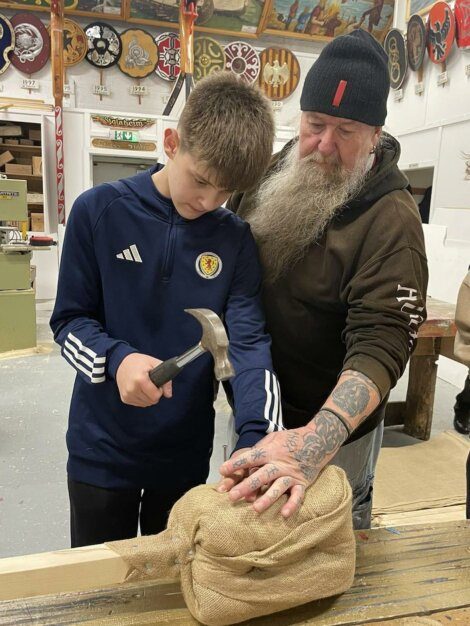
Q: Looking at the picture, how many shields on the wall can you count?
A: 13